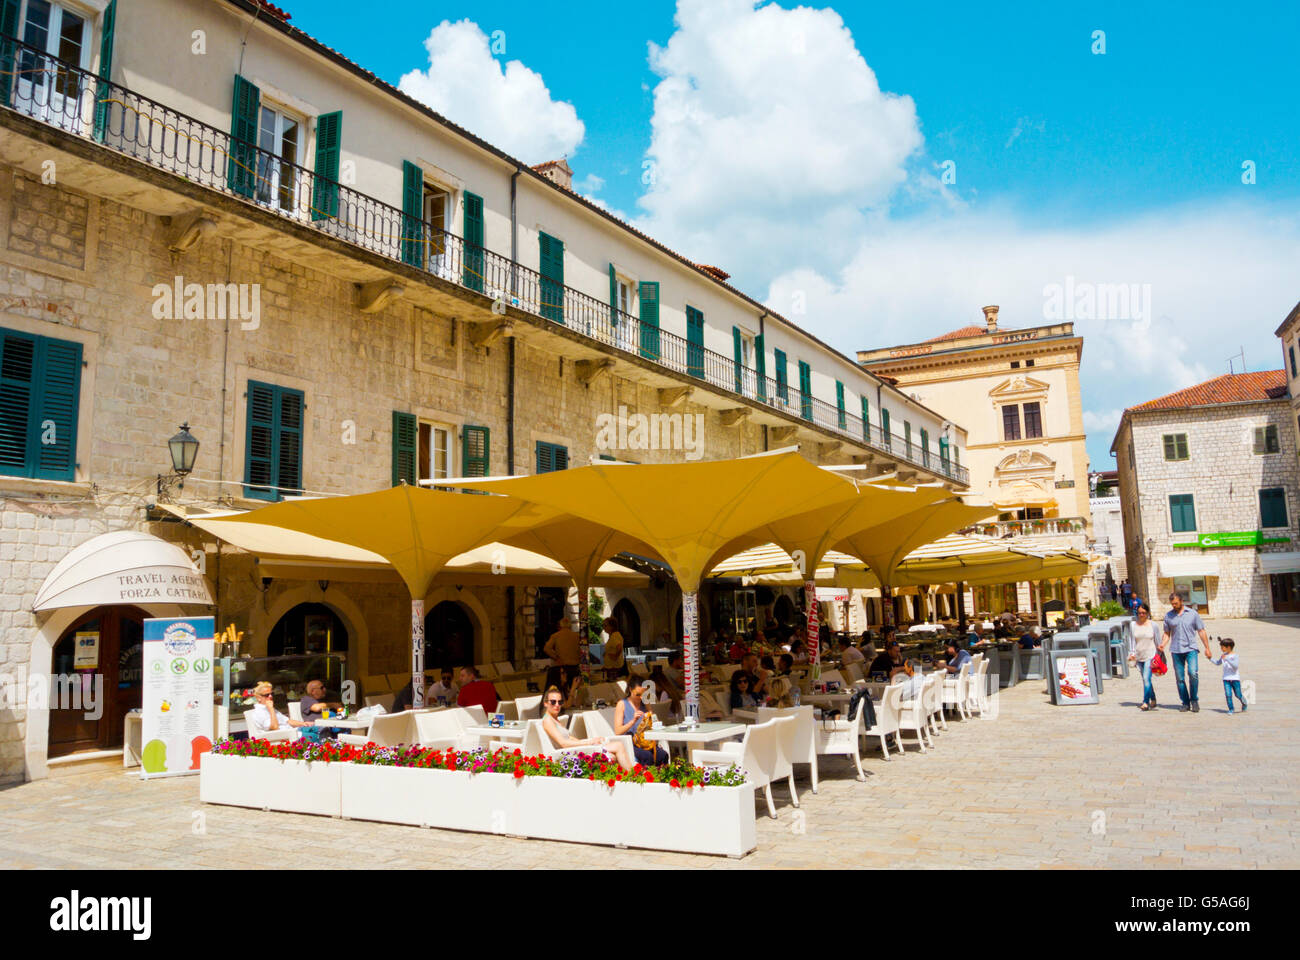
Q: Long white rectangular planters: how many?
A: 3